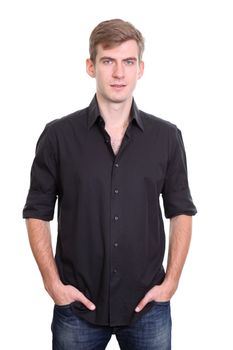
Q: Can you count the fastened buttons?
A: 5